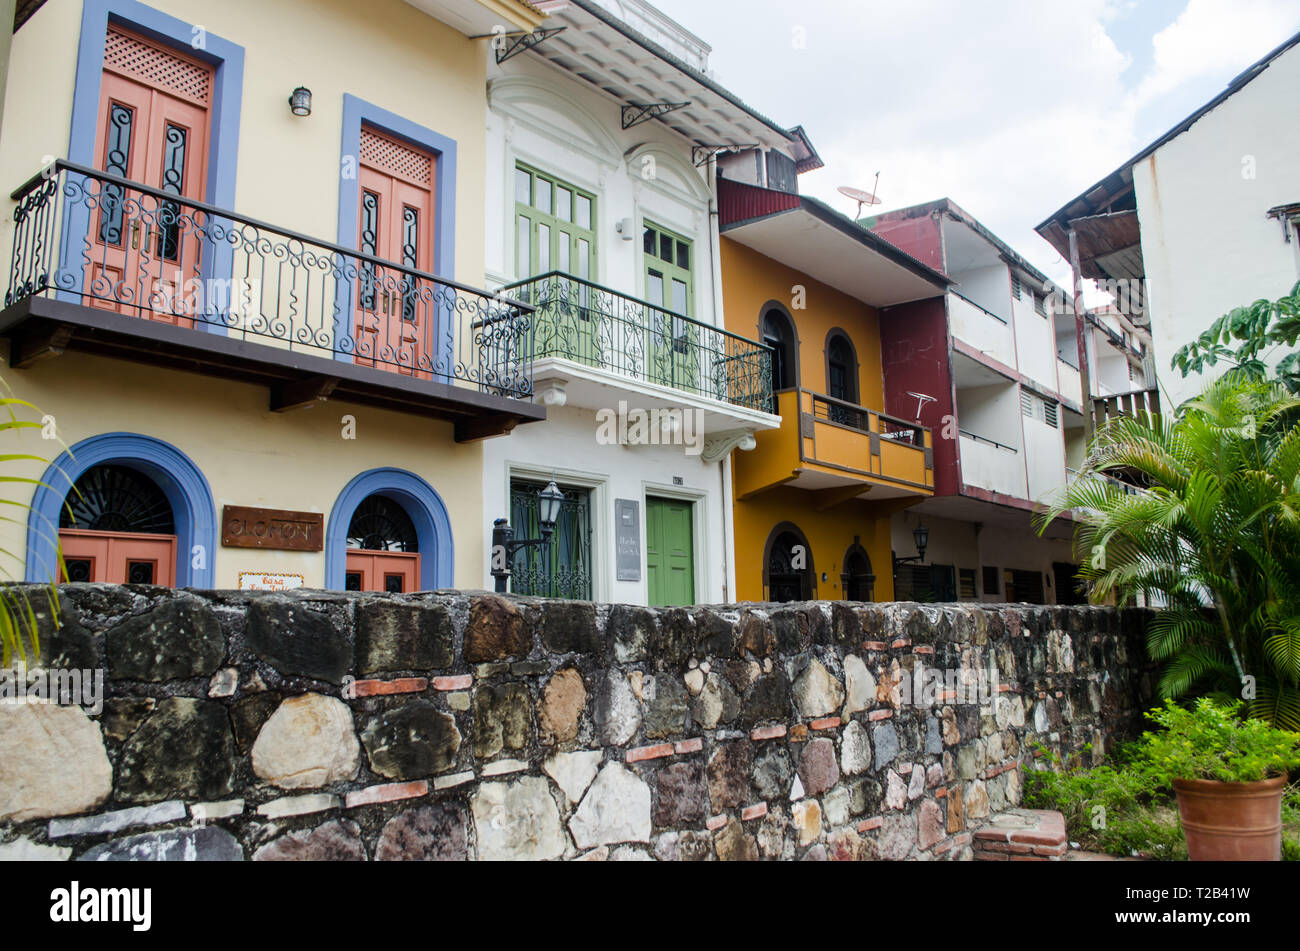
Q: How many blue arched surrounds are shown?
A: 2